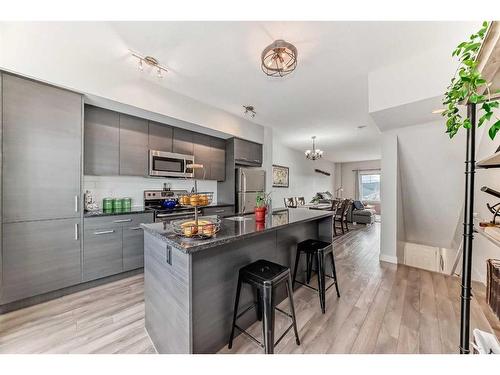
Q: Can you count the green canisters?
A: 3